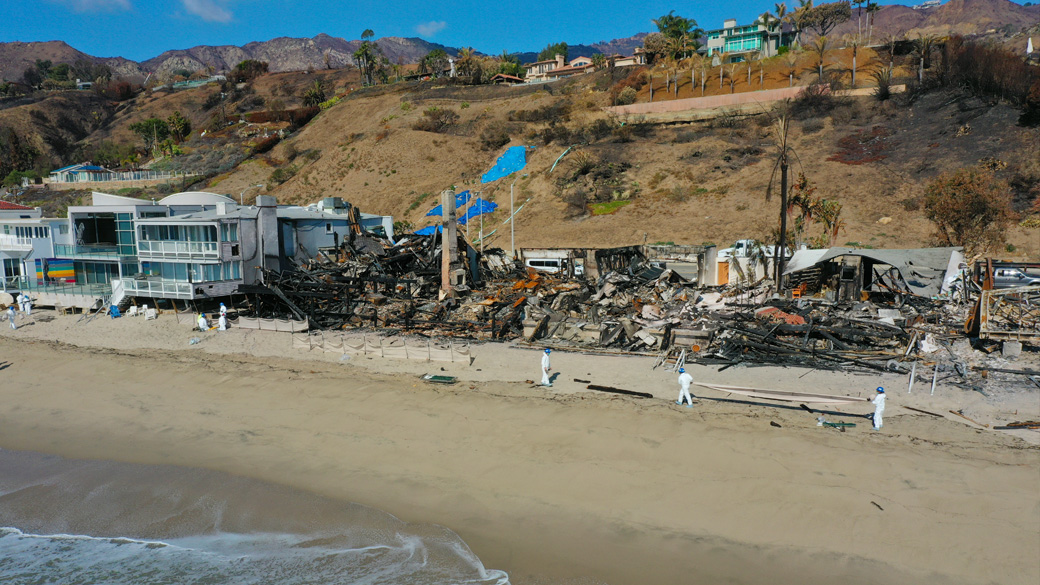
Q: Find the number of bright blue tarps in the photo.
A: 4